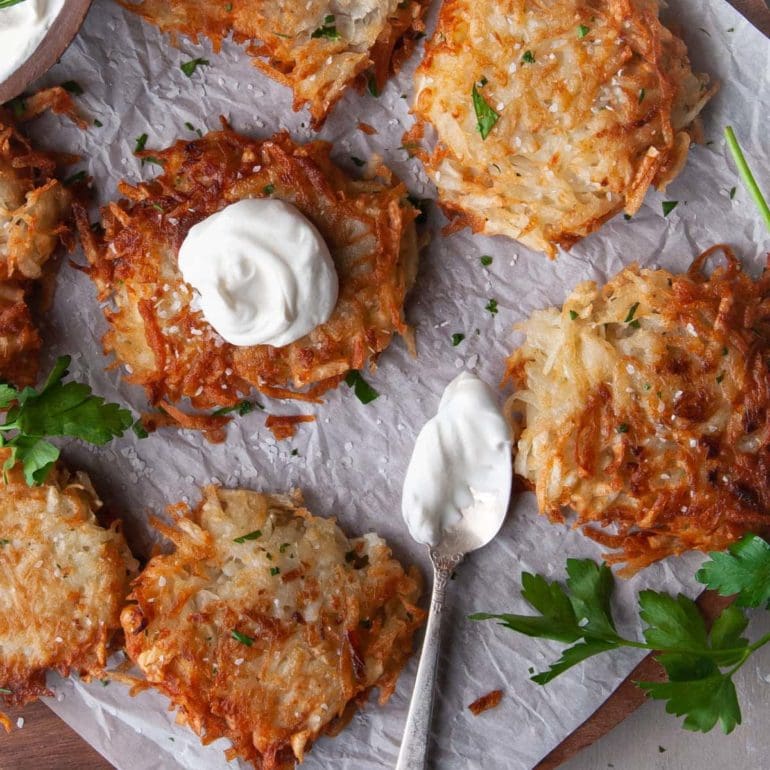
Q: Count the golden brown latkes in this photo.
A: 7